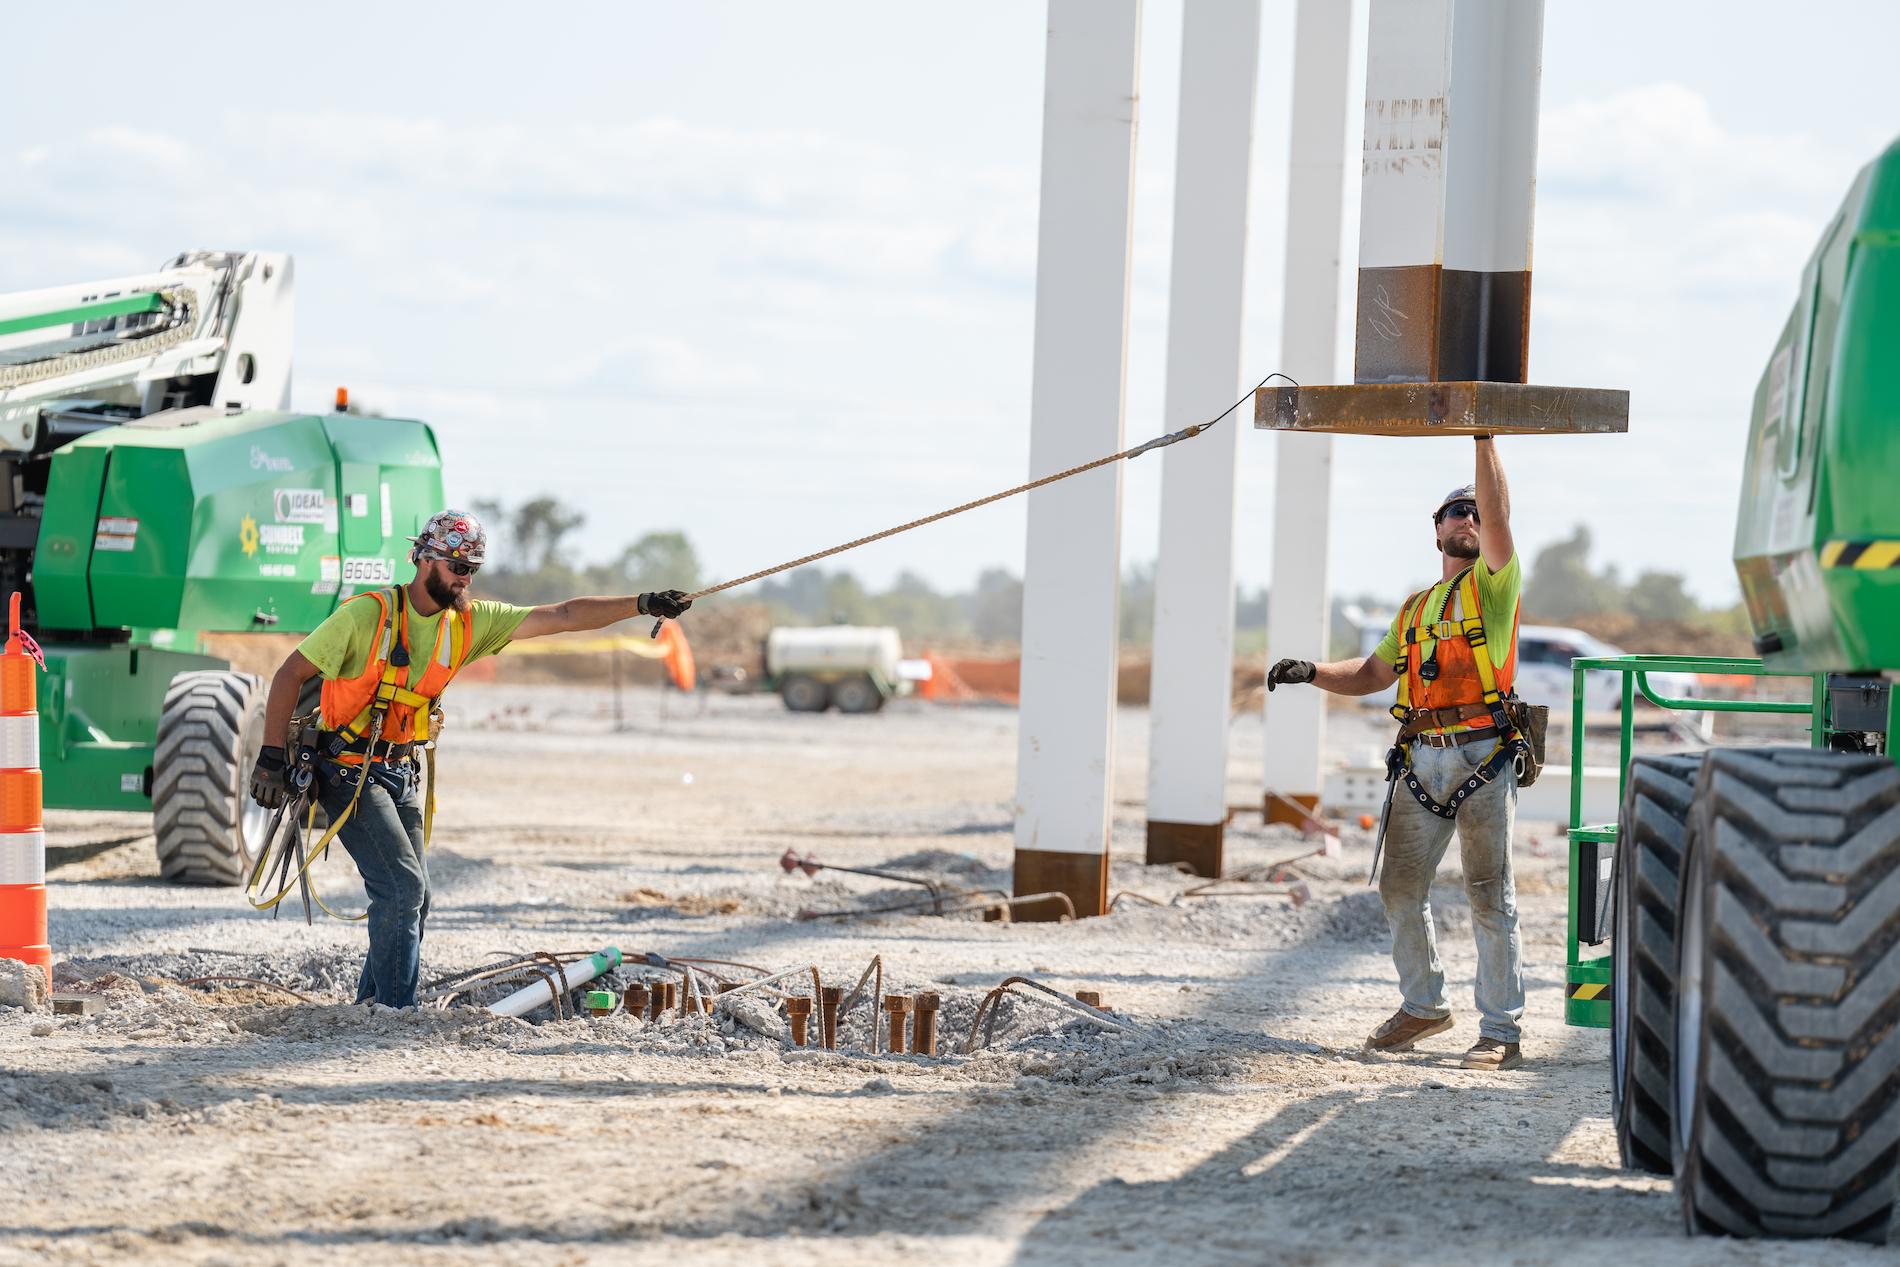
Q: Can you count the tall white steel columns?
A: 4